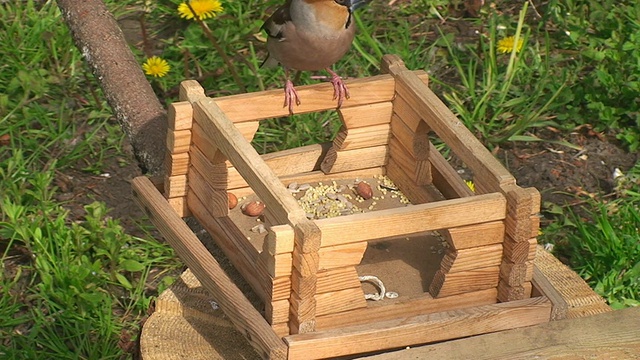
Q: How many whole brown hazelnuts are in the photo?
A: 3